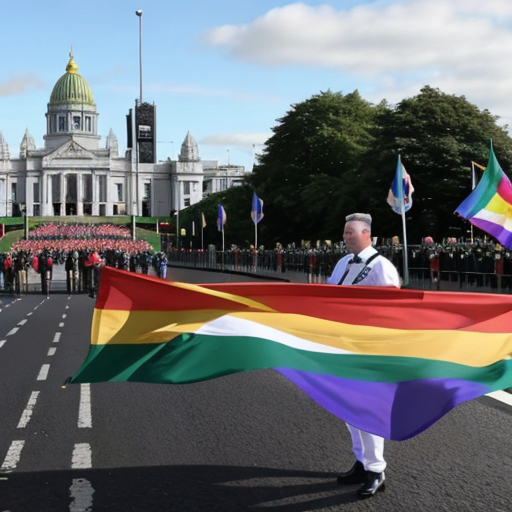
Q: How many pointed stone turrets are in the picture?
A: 4